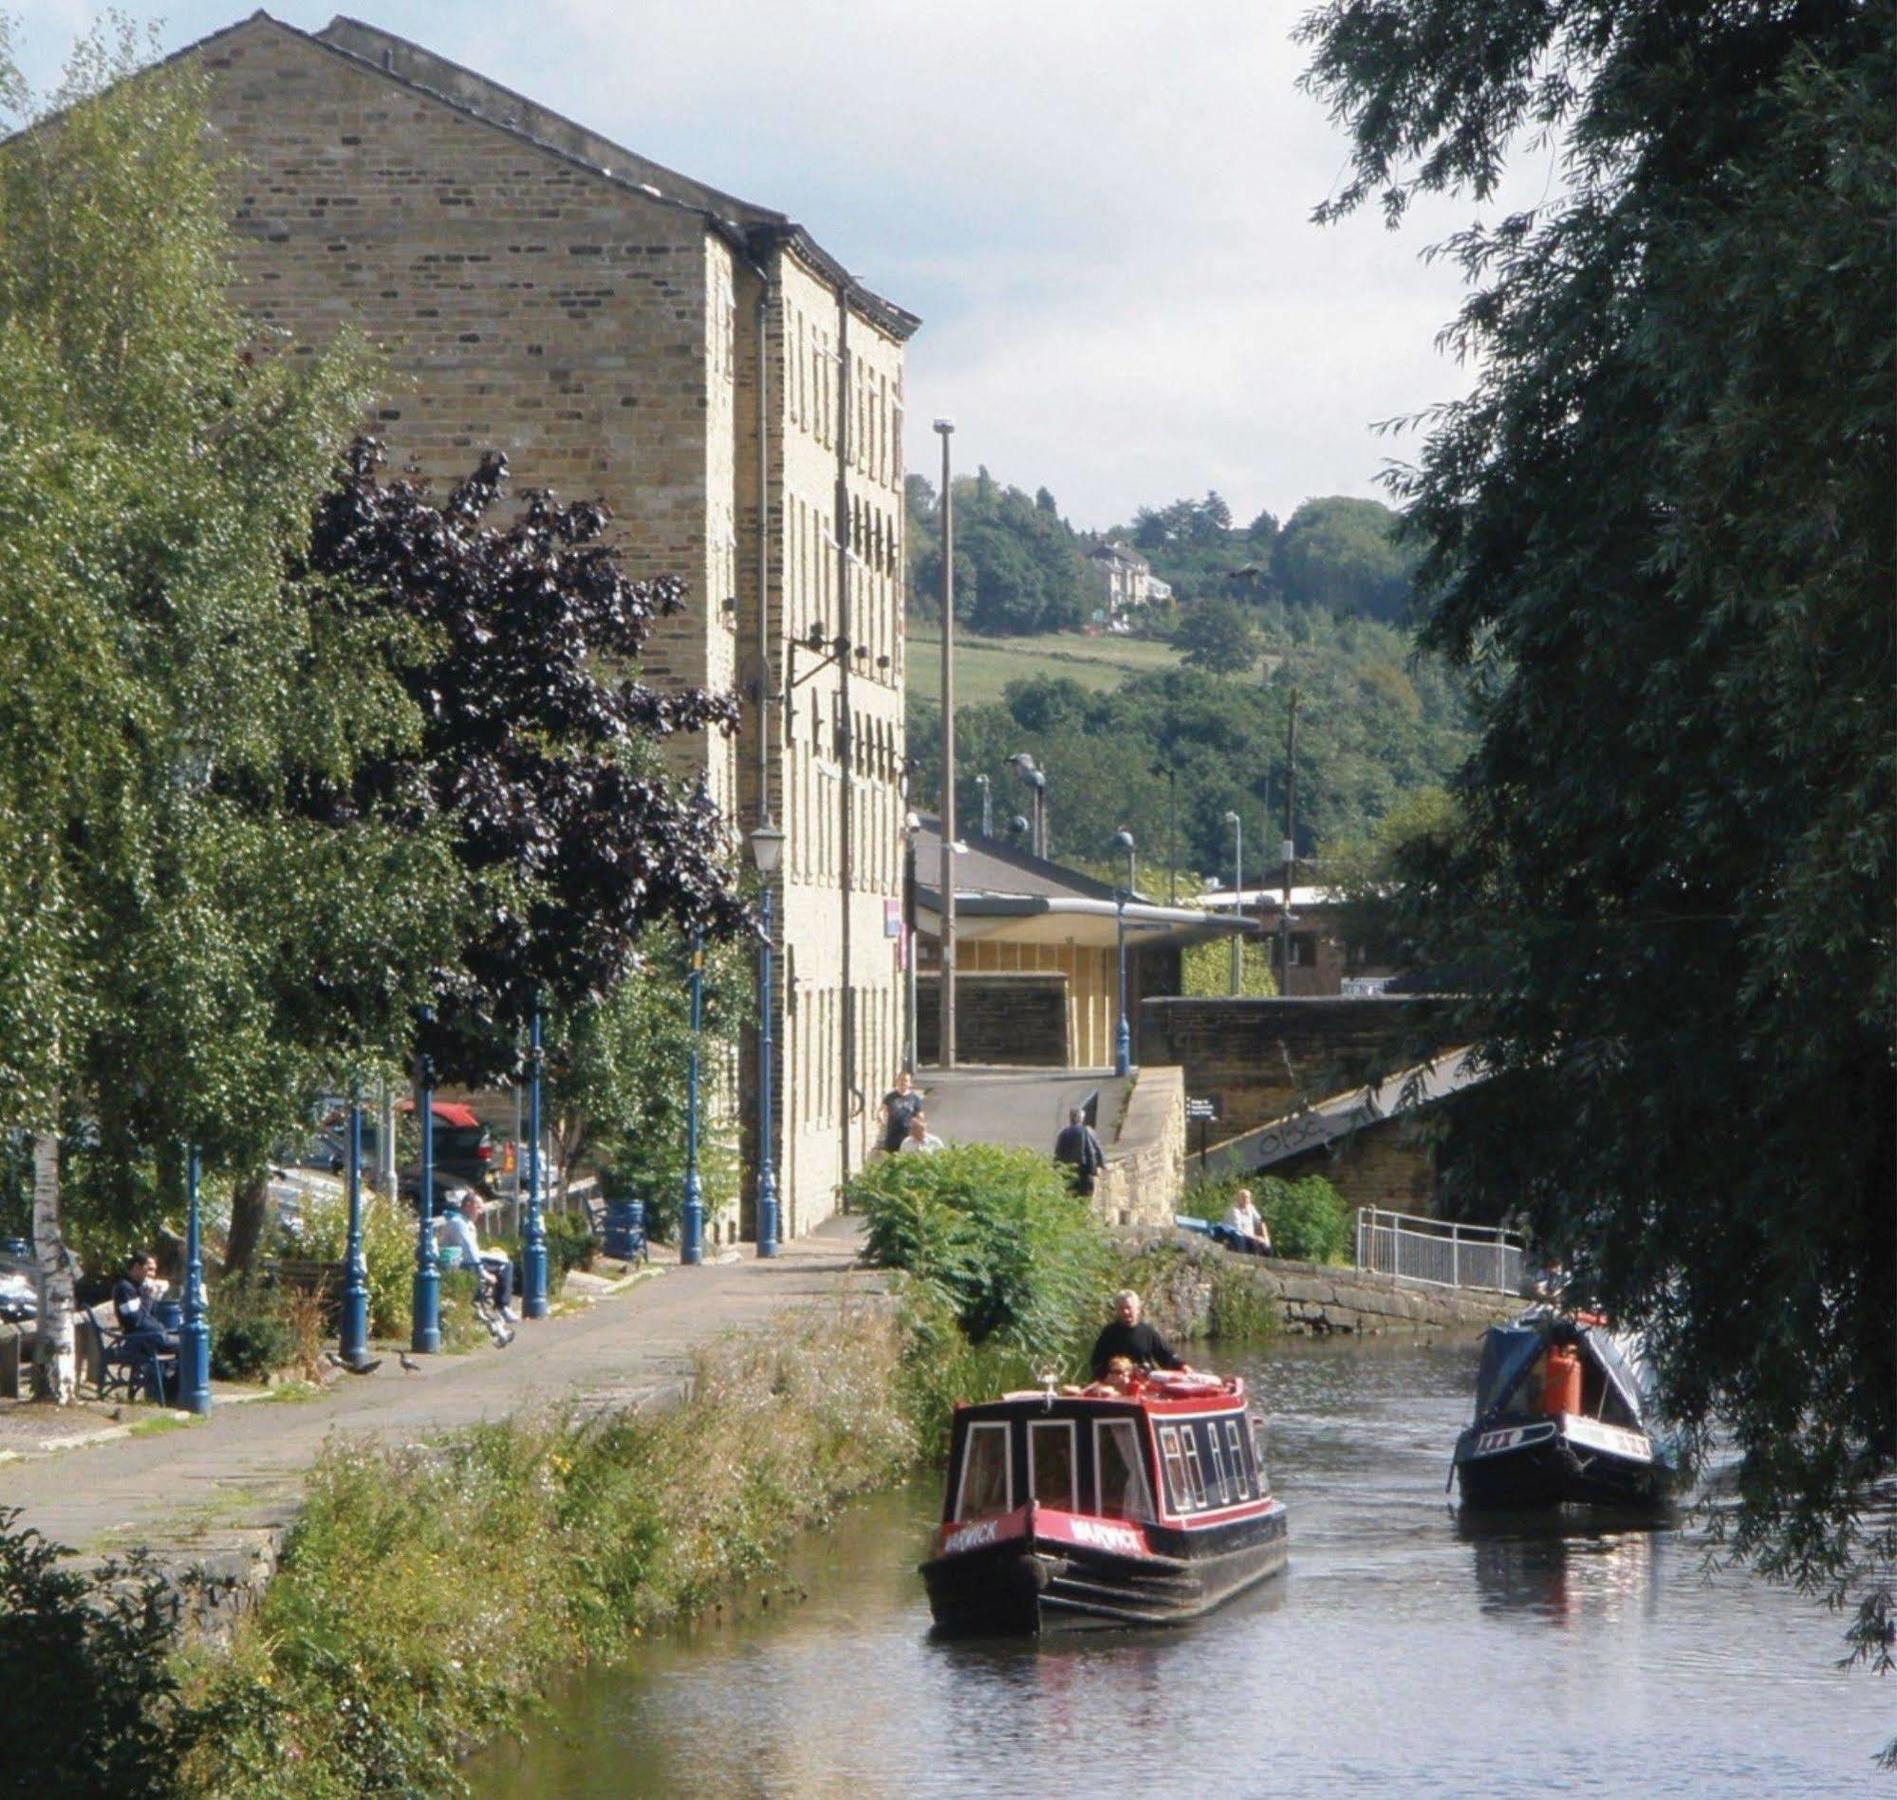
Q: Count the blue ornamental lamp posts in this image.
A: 7